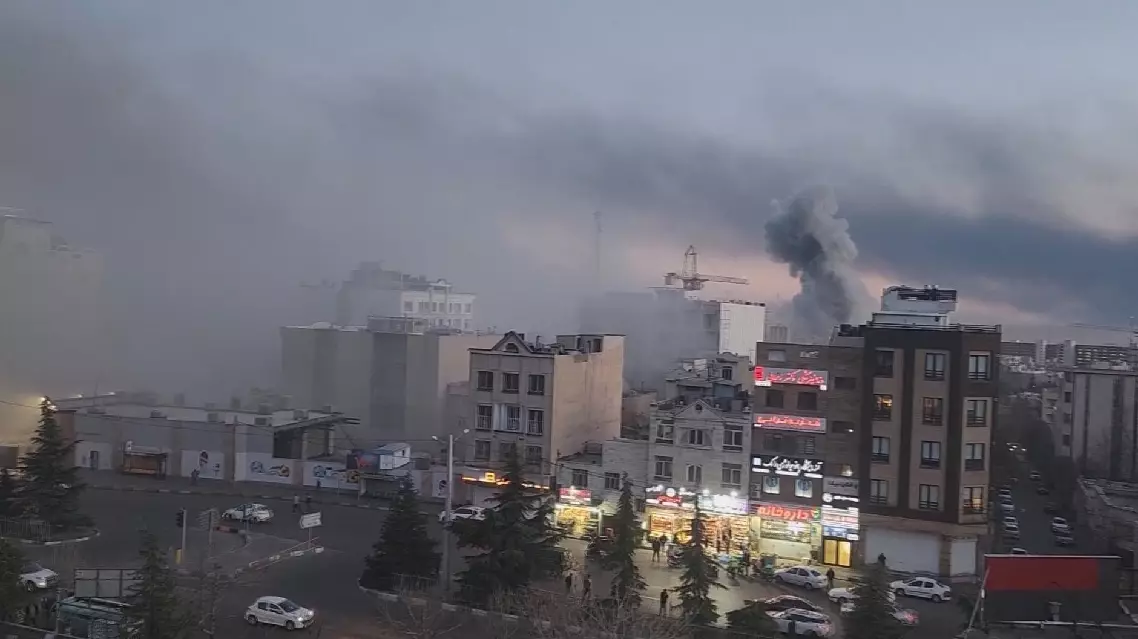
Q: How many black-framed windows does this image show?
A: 12